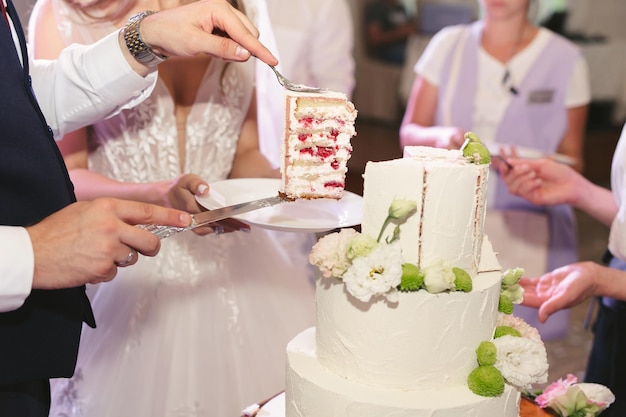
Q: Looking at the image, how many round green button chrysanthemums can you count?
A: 7